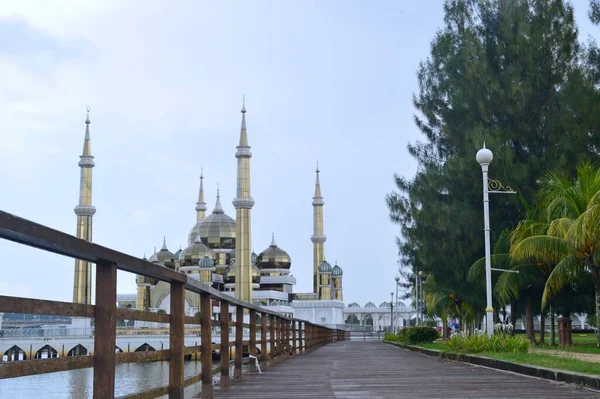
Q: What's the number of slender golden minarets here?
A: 4